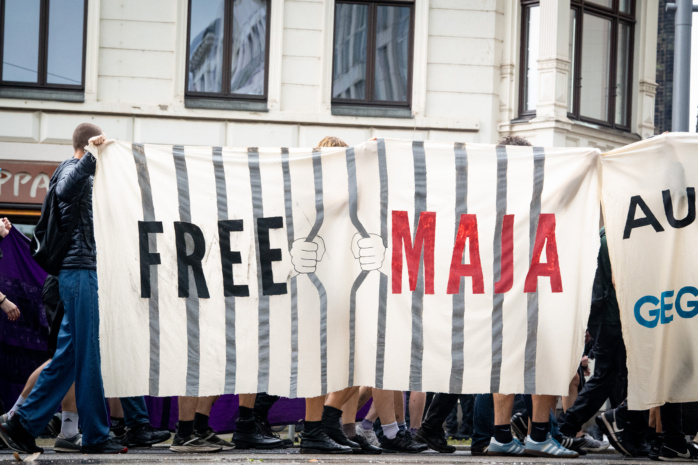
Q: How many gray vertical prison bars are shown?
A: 12